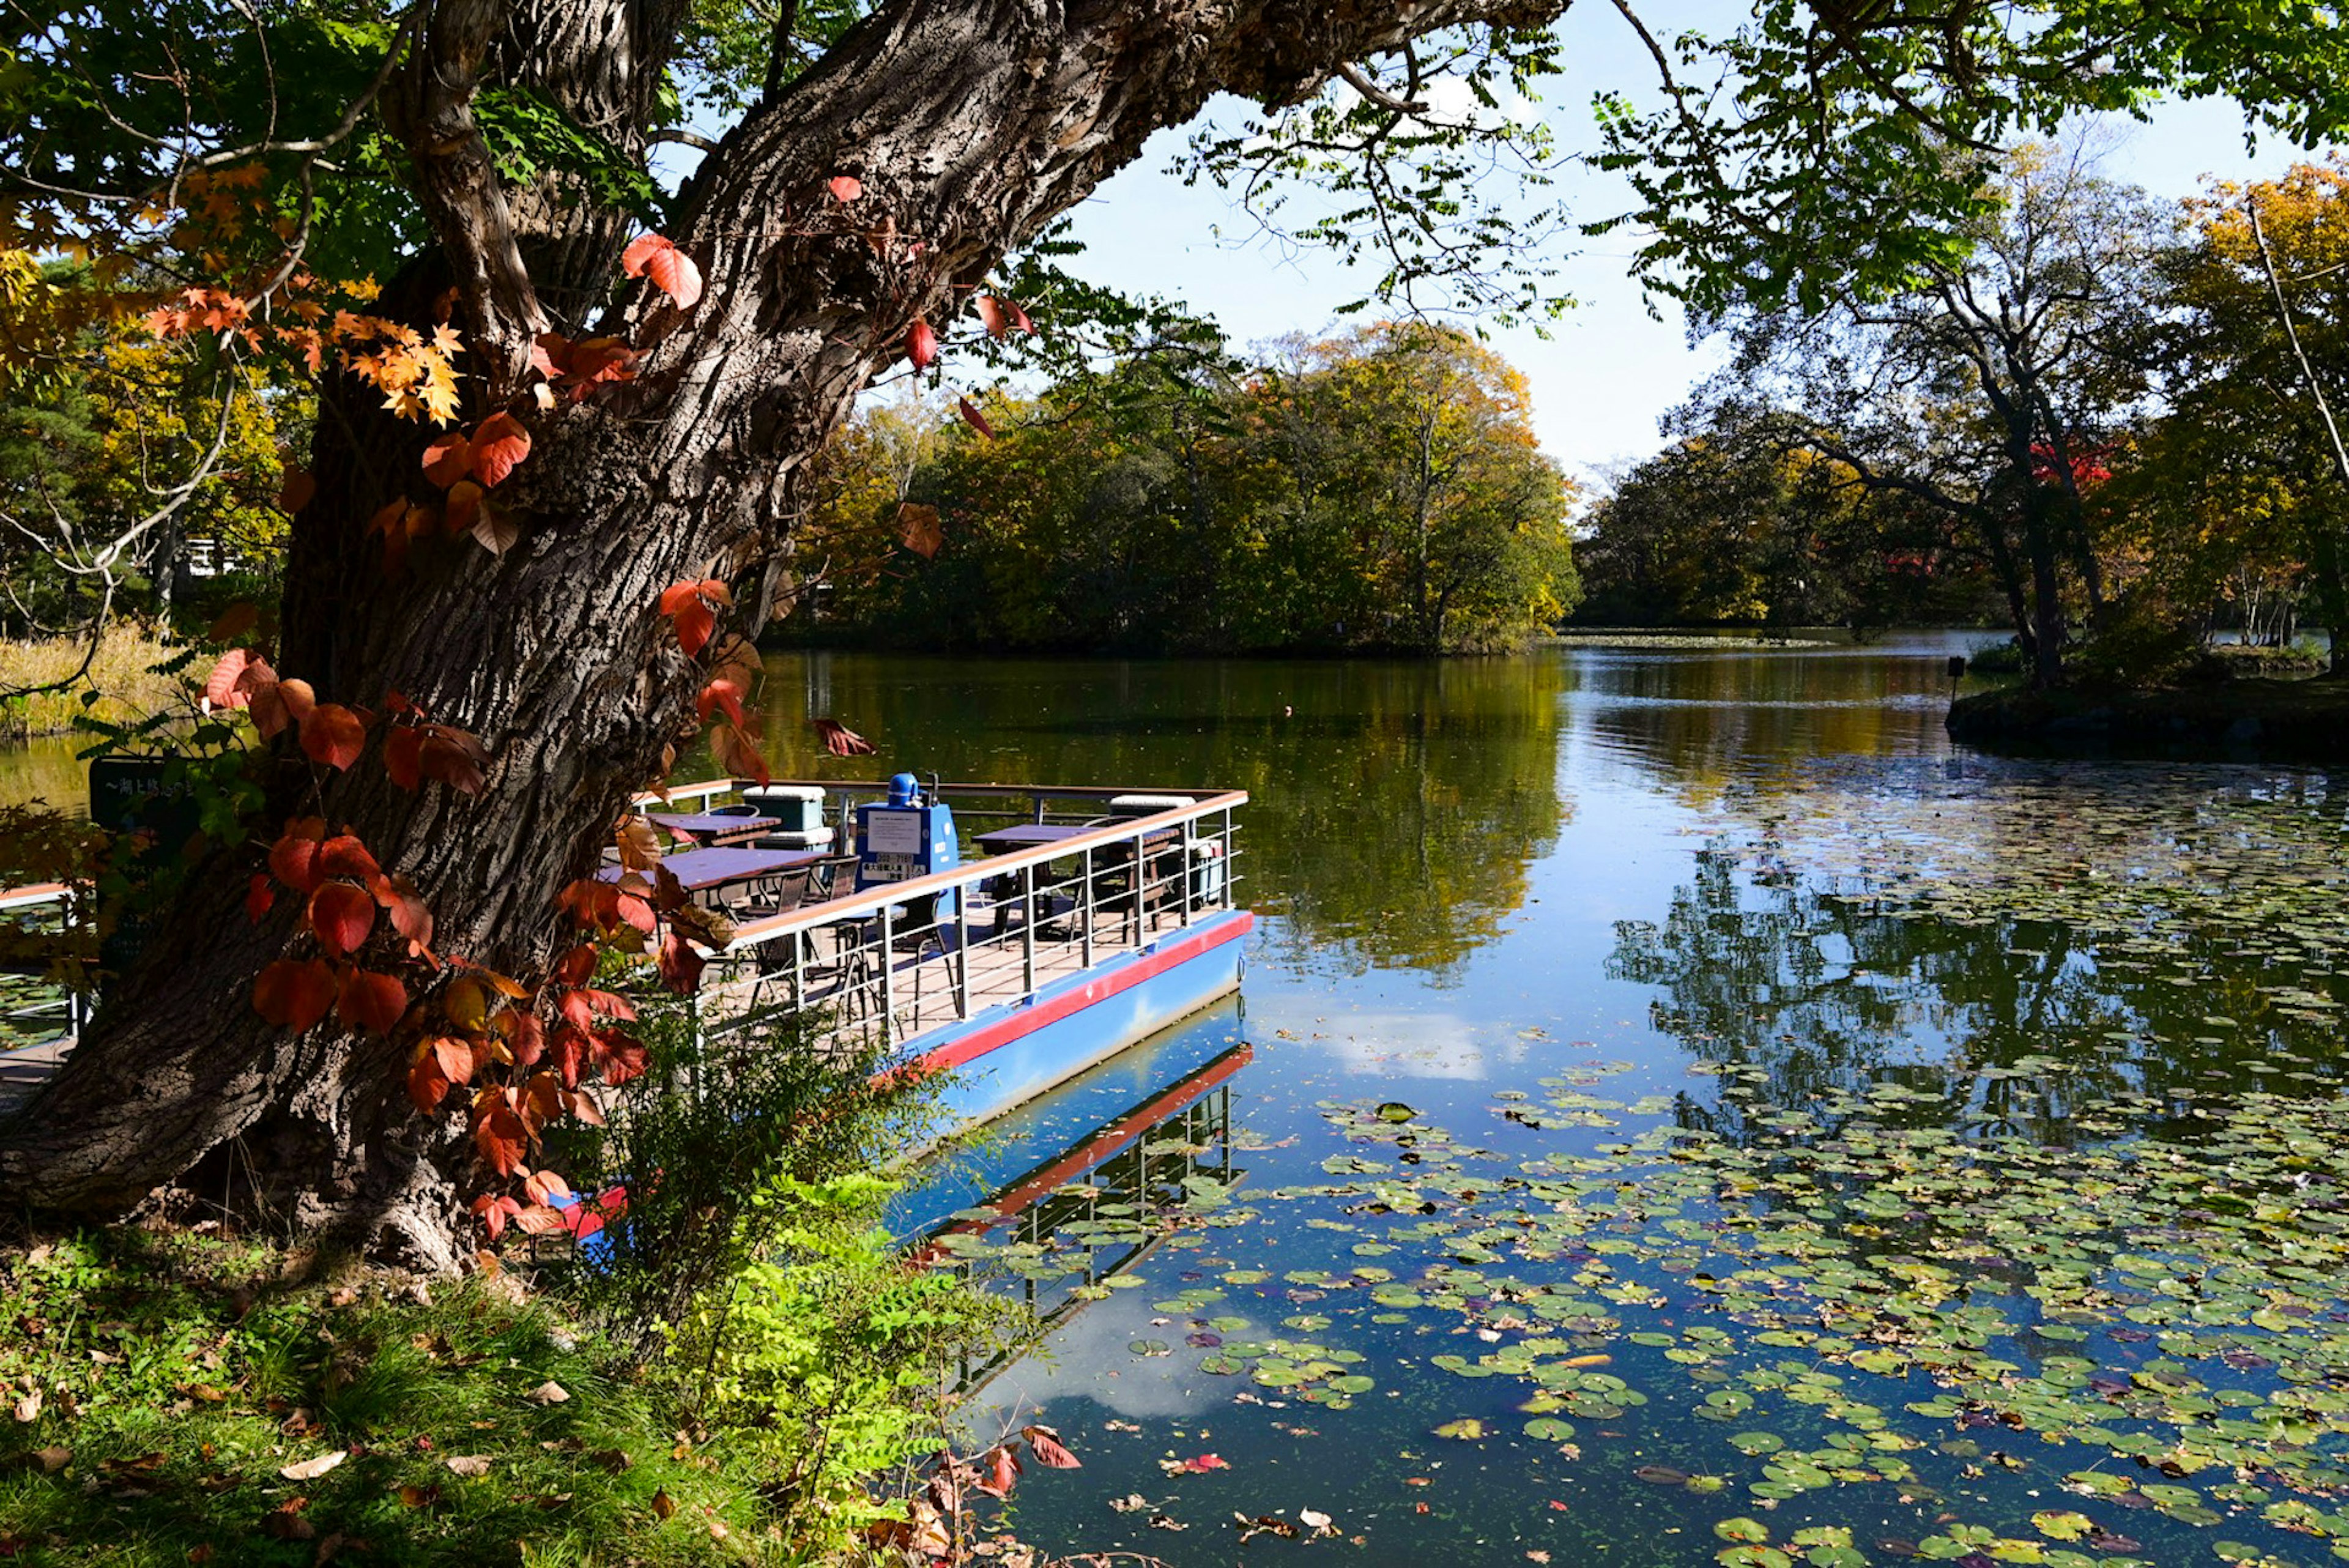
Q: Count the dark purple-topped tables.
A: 3